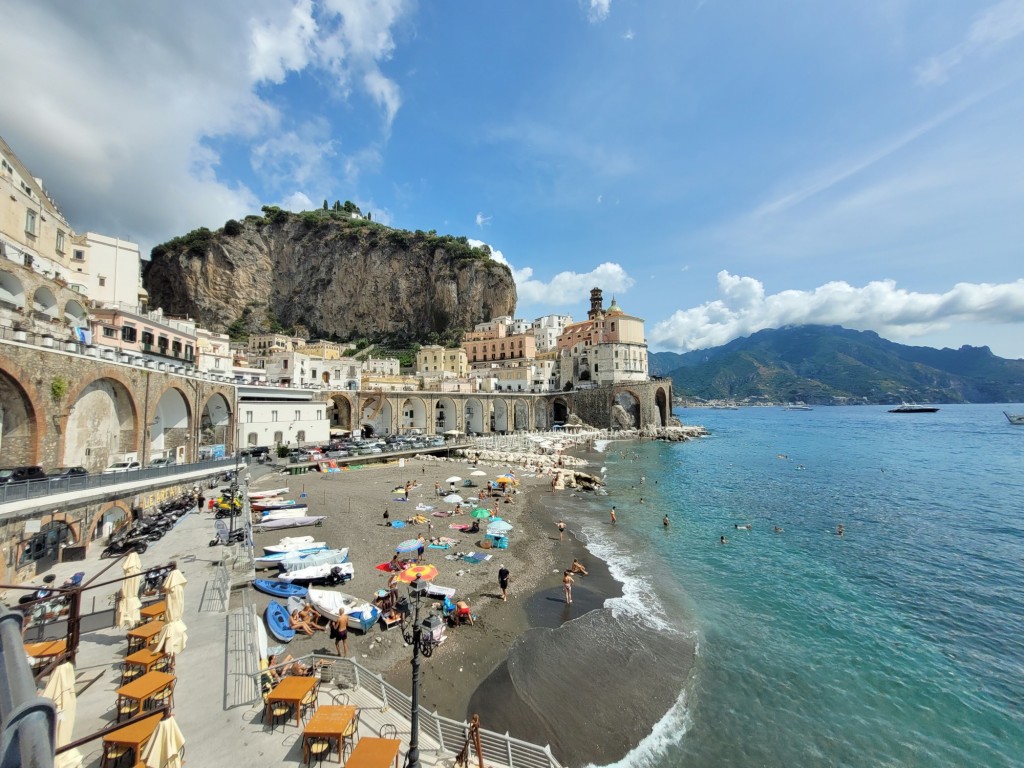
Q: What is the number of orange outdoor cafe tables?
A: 9